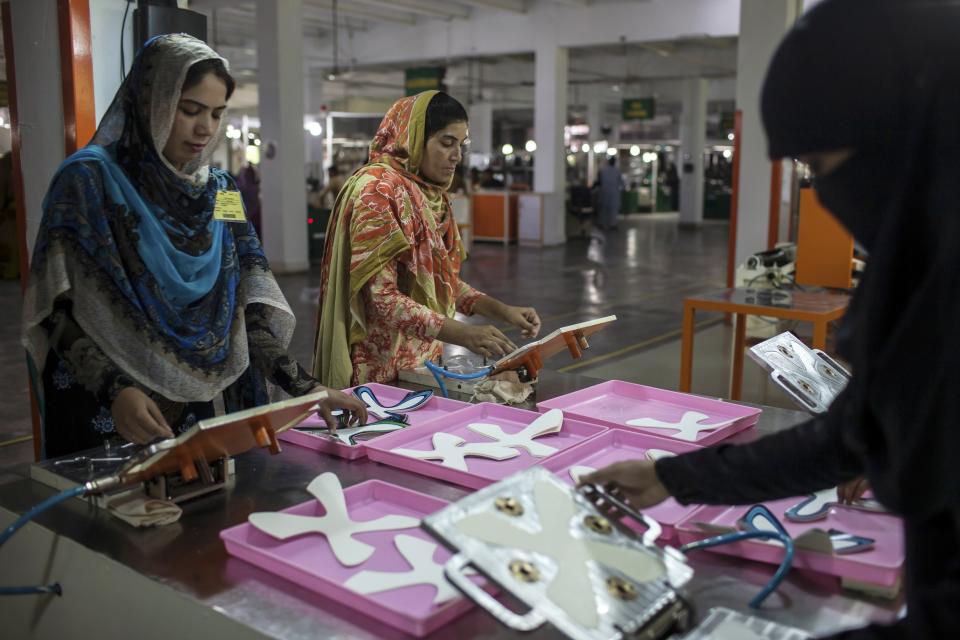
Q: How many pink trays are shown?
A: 6